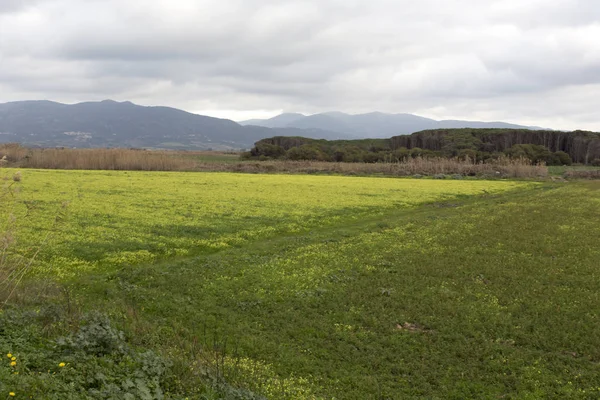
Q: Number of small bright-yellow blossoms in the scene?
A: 5